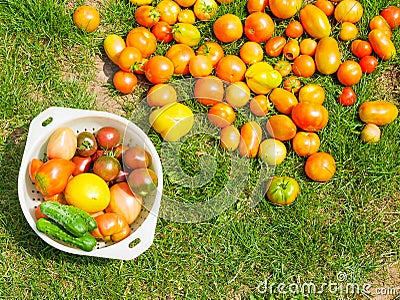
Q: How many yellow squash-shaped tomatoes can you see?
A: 2